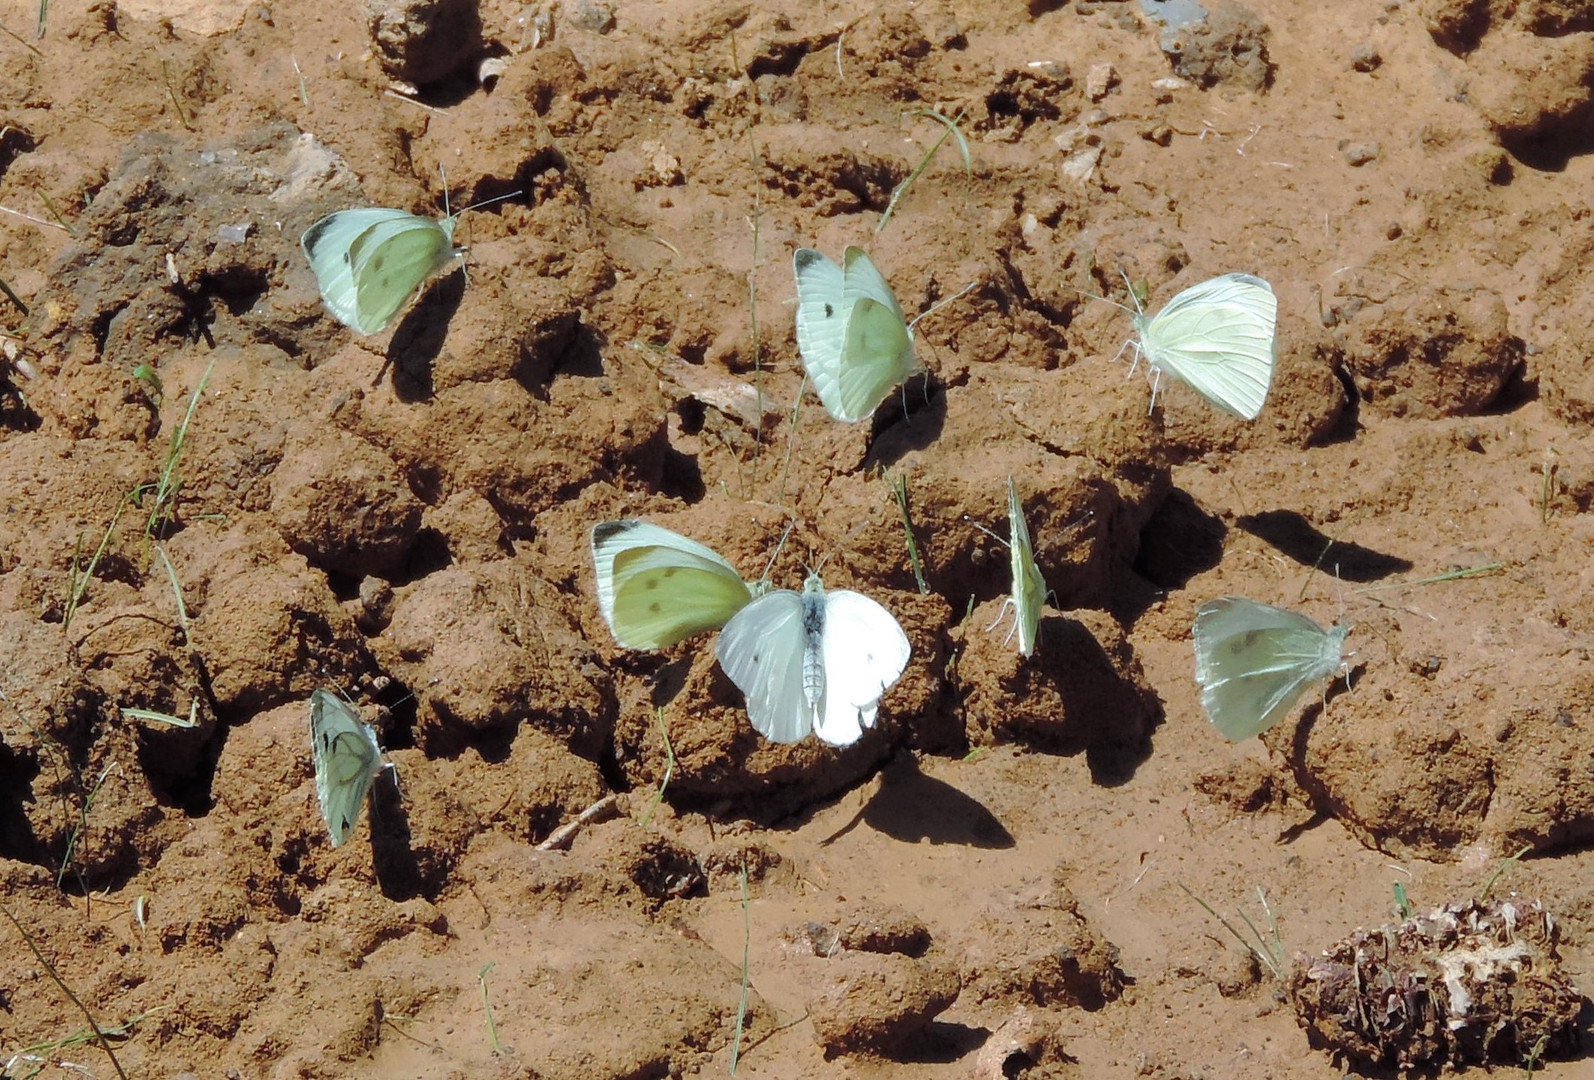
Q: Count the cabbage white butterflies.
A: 8